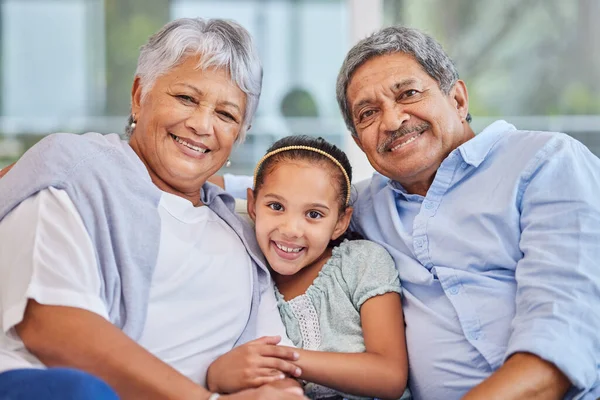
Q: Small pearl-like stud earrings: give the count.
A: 2